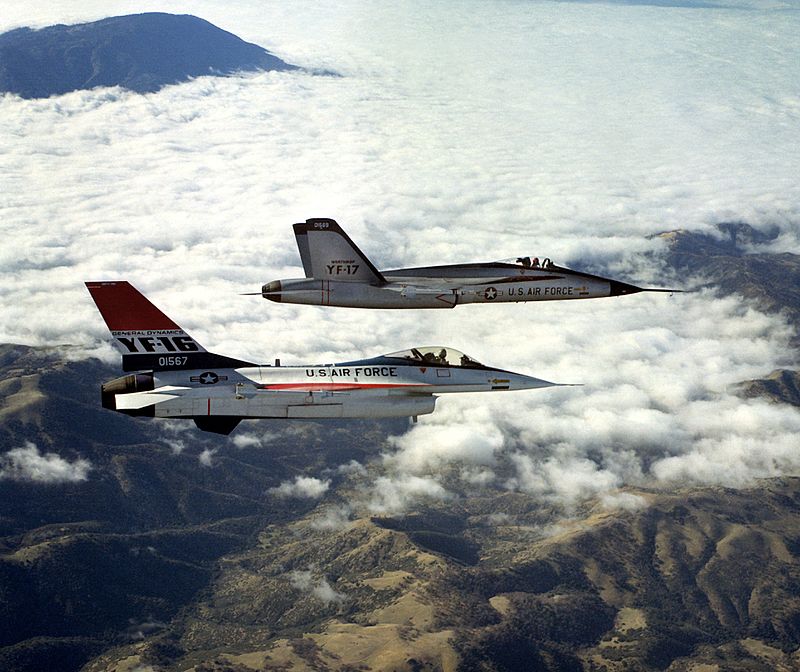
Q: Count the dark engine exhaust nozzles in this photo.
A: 2